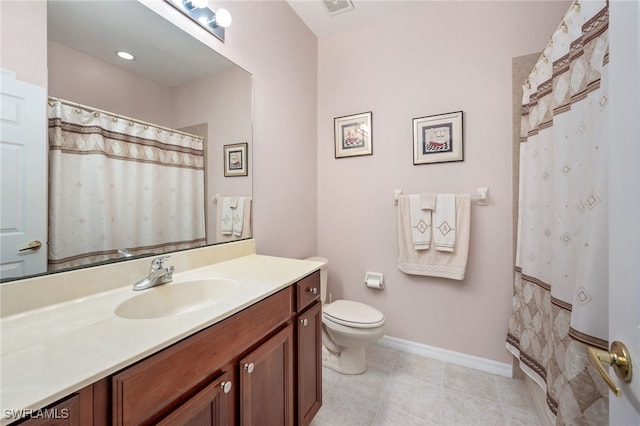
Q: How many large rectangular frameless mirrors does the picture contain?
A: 1